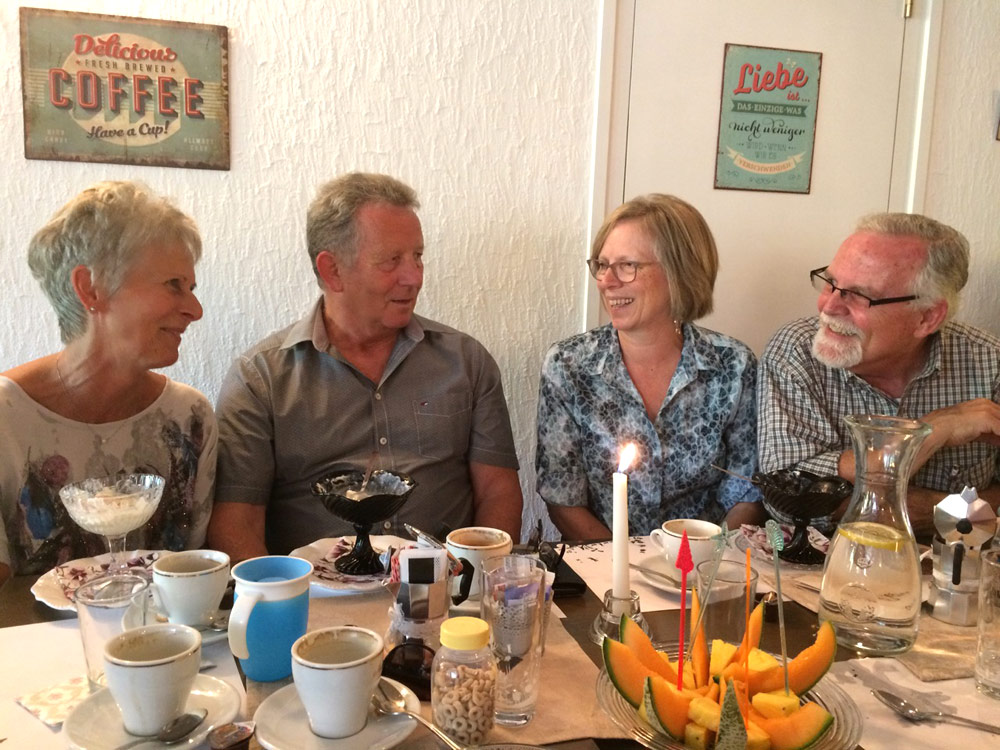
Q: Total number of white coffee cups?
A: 5